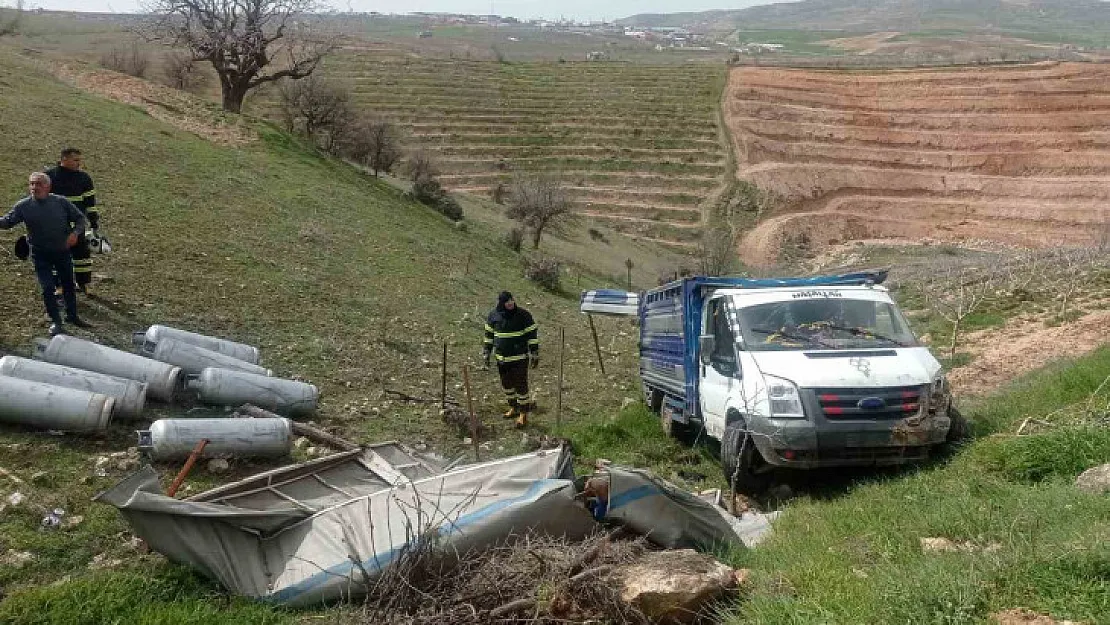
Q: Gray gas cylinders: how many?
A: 7